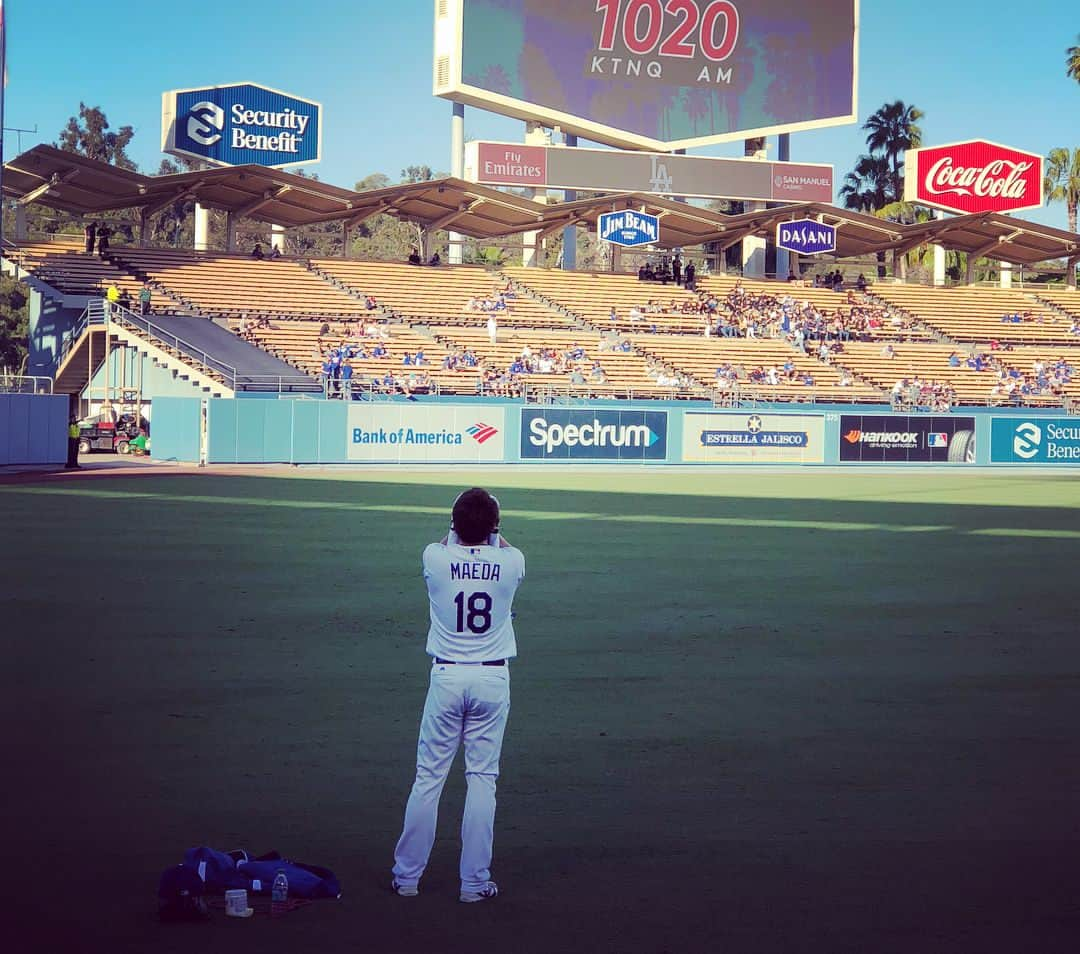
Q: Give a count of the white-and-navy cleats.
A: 2